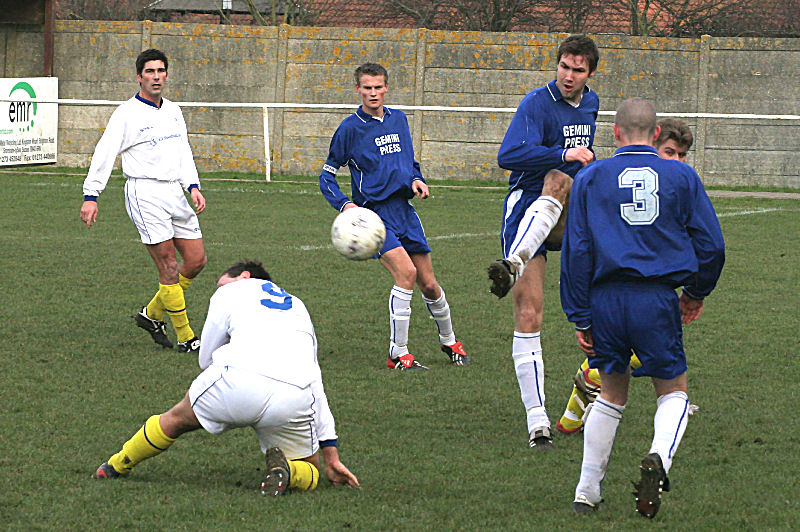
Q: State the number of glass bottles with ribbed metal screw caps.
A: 0